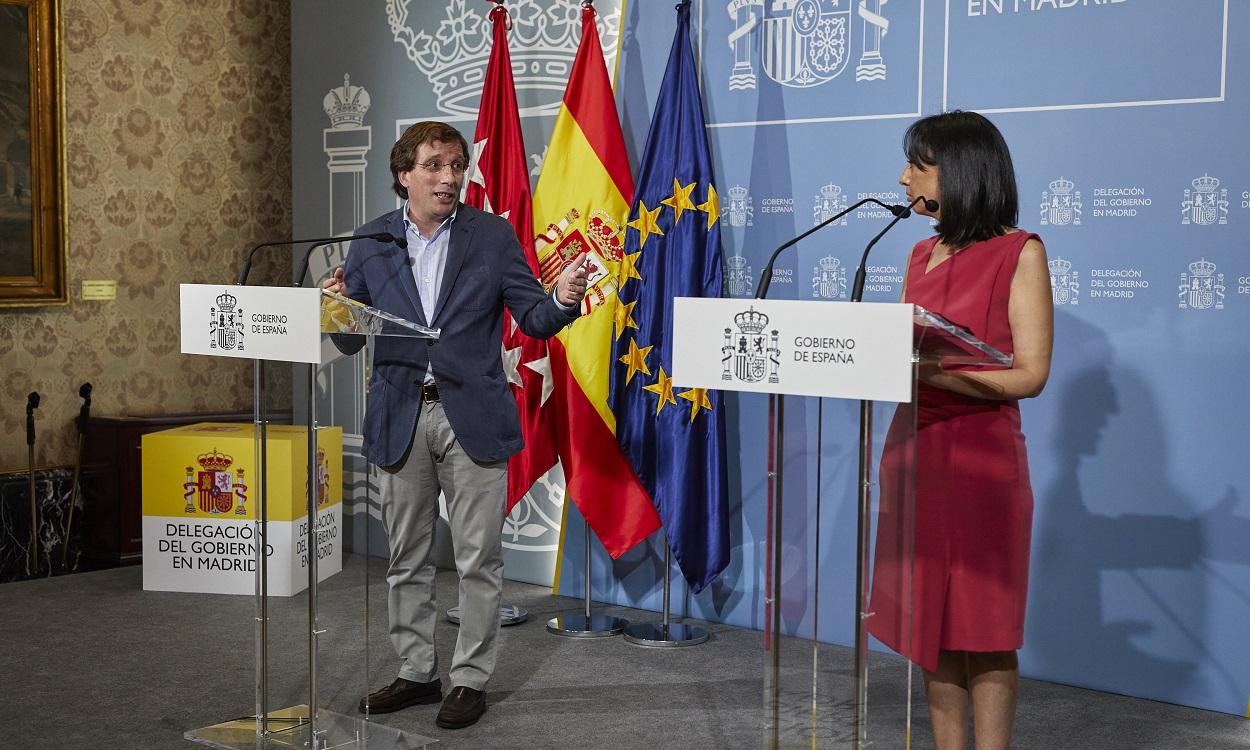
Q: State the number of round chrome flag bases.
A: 3